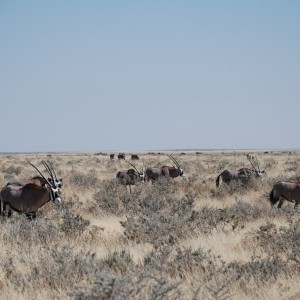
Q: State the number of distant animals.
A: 3